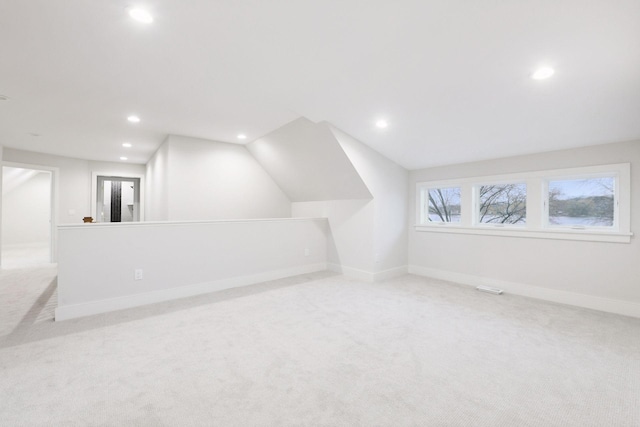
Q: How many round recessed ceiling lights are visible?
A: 7